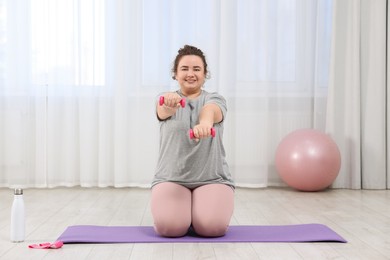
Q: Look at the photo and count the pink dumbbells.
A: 2